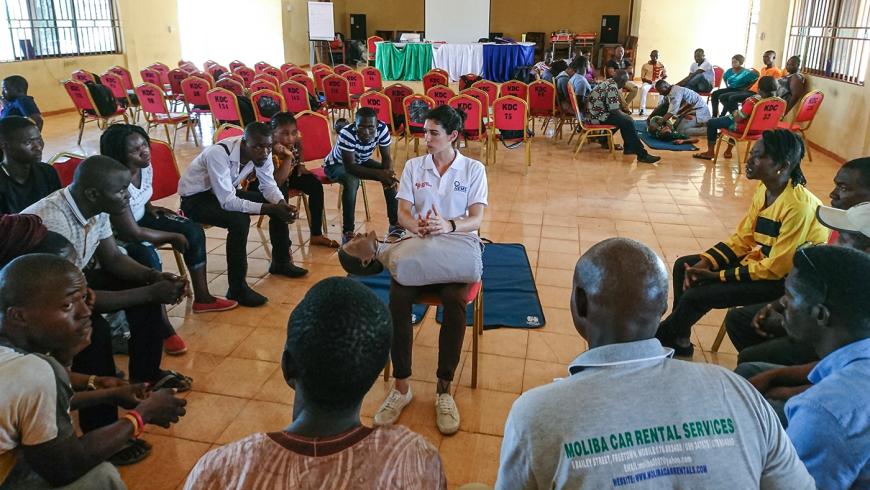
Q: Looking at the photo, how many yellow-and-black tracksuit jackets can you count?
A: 1